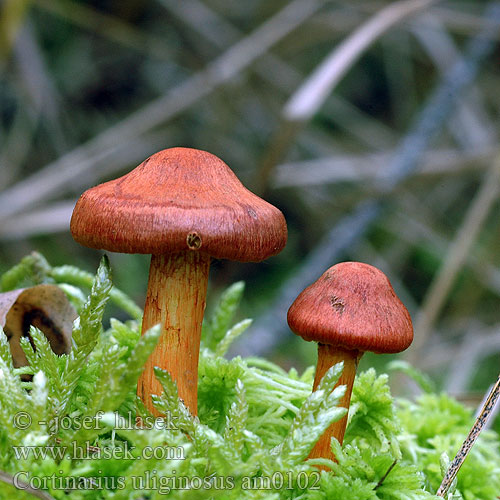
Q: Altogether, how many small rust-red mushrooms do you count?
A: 2